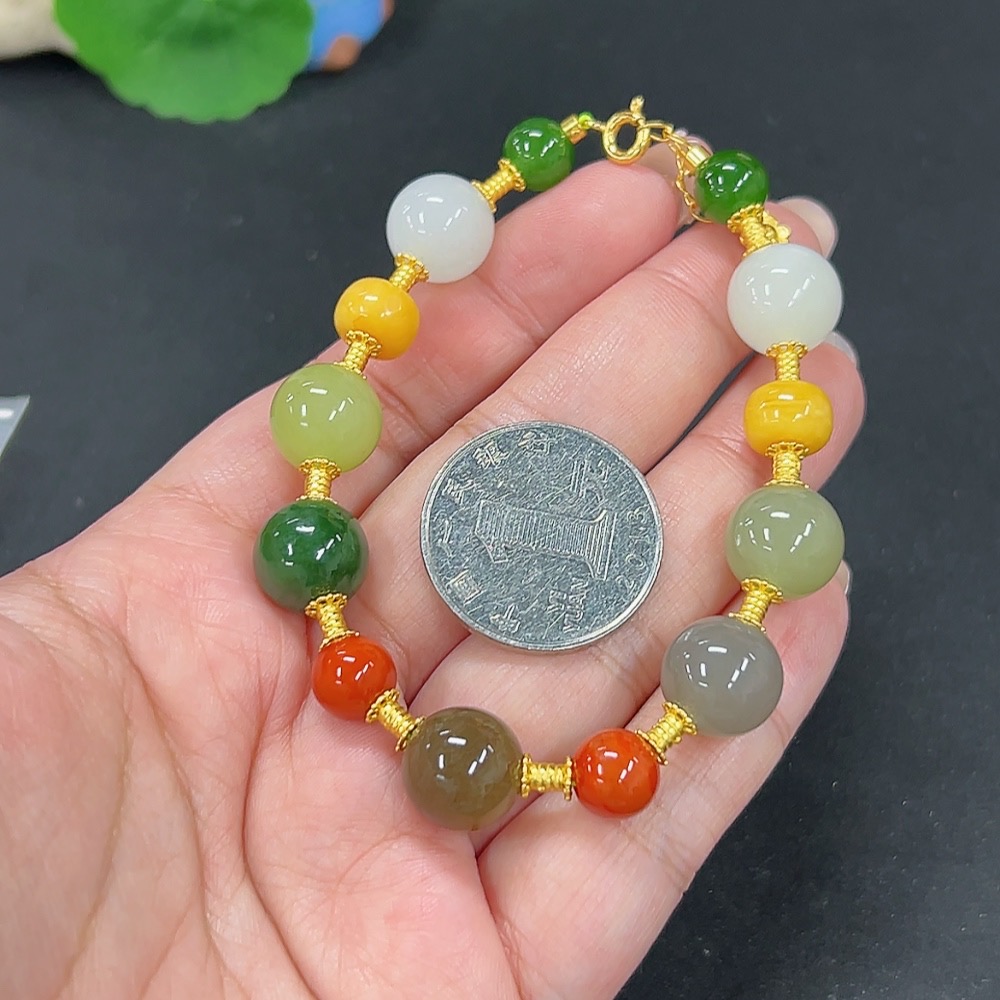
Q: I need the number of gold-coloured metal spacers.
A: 12